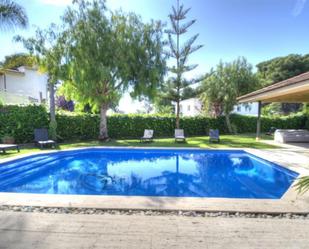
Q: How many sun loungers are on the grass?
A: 5